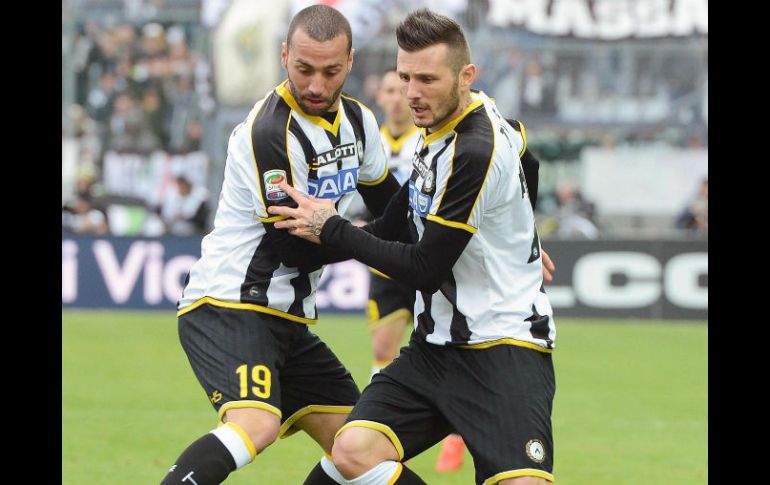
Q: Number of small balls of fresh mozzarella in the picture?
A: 0